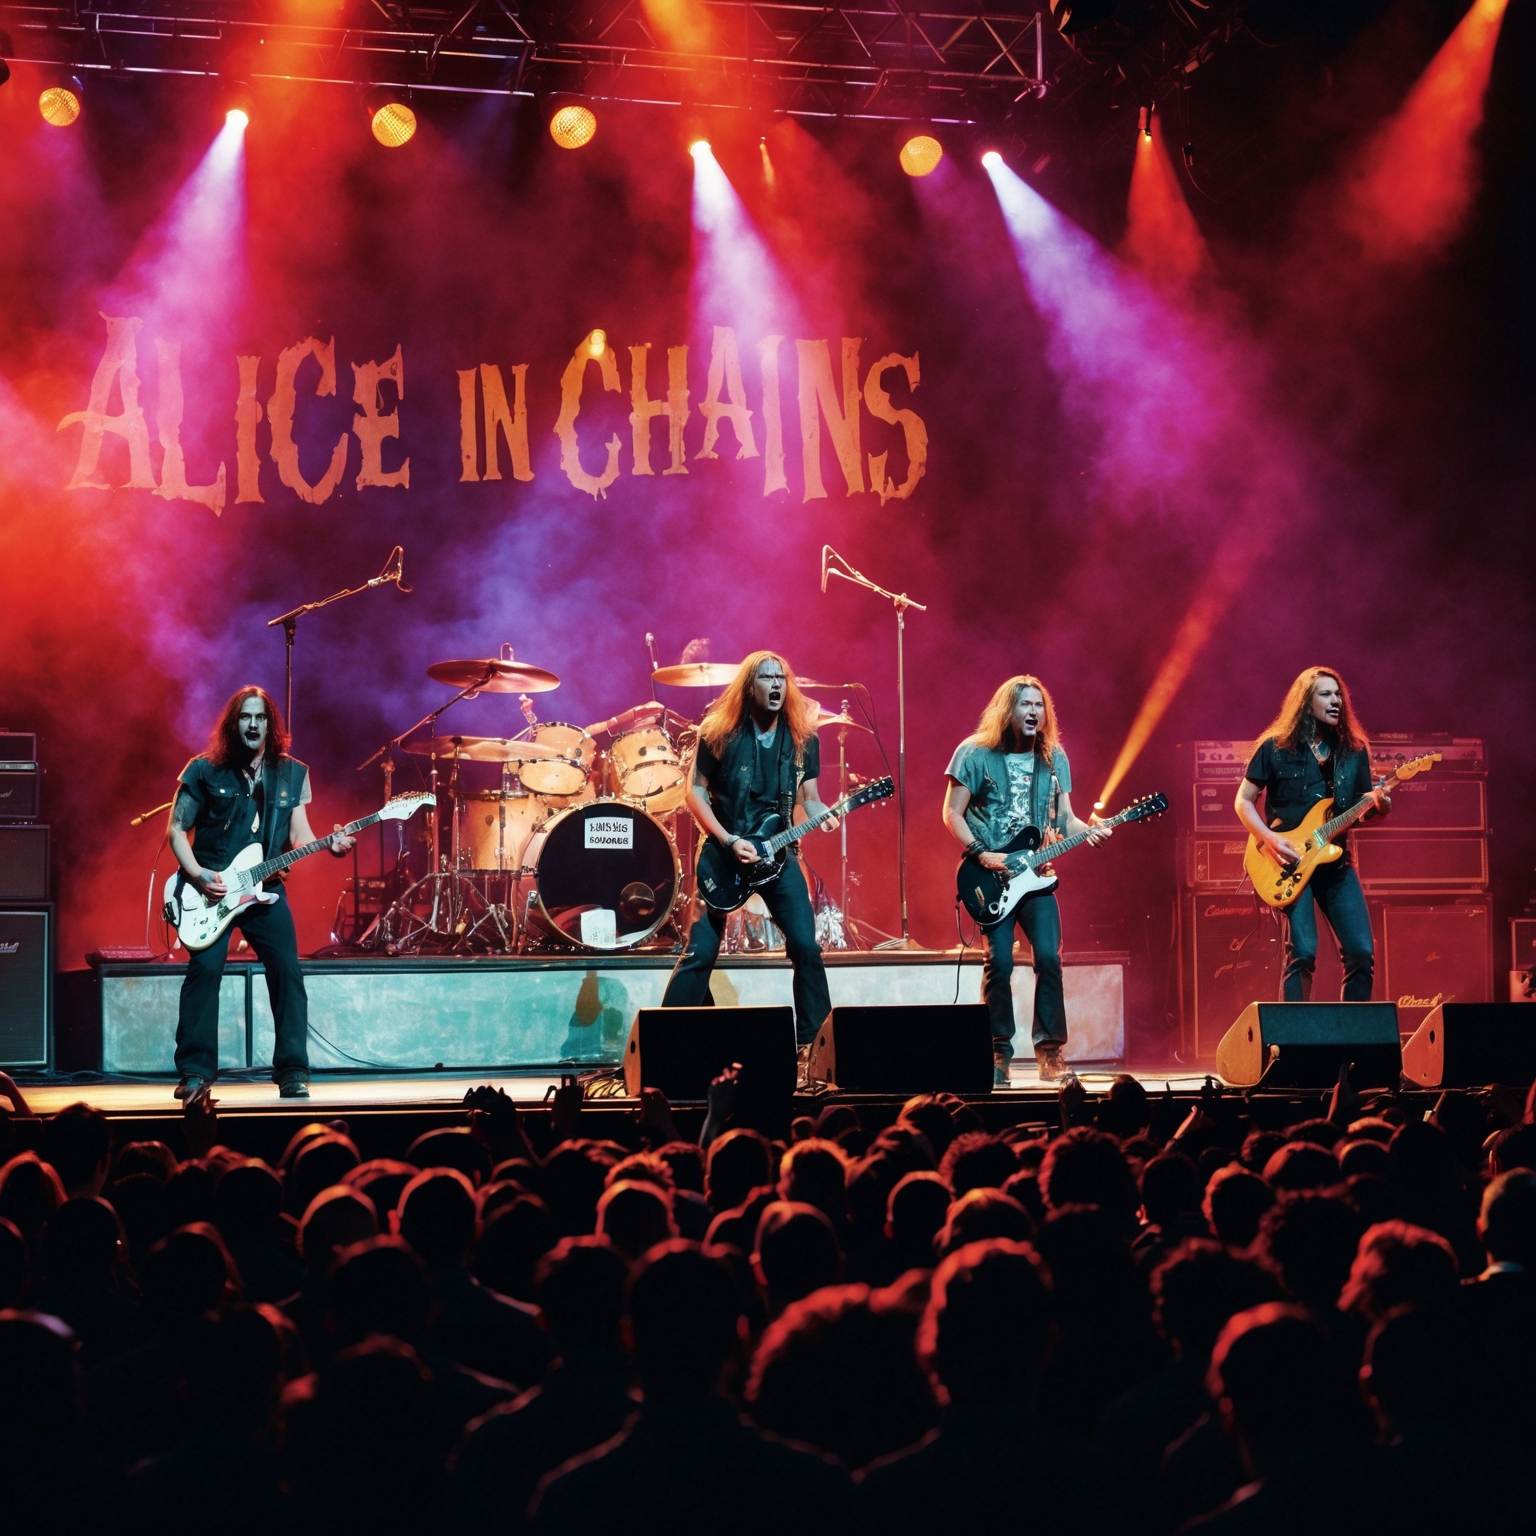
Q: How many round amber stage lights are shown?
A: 4